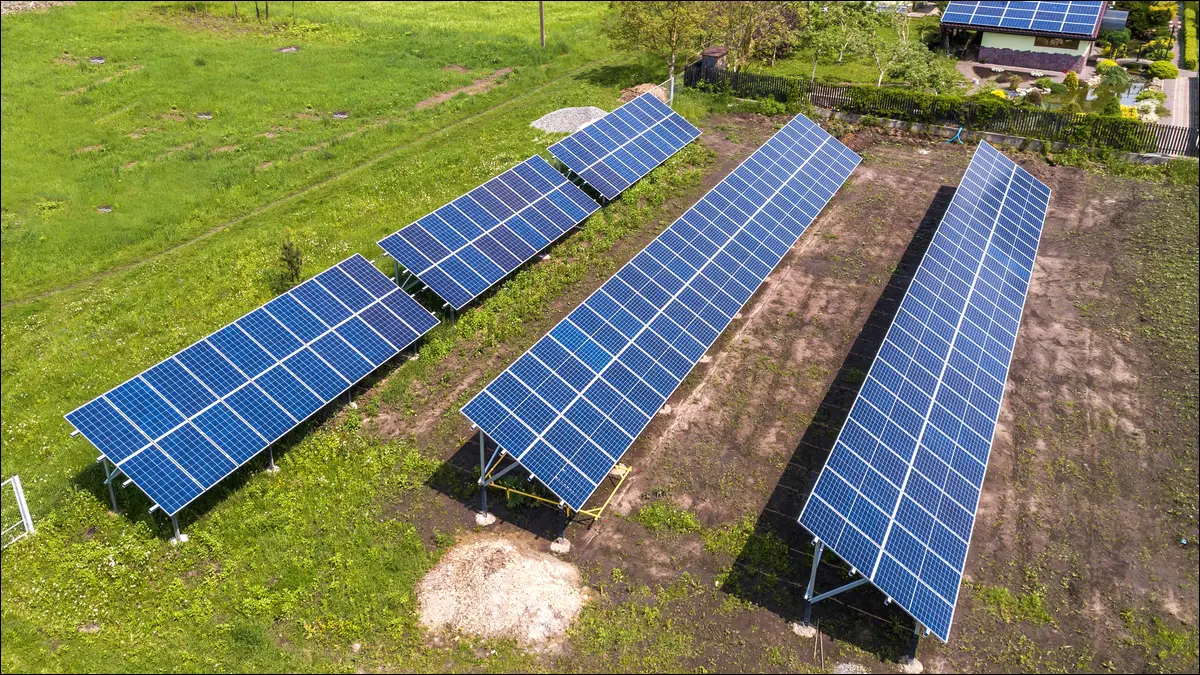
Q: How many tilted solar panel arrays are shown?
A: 5